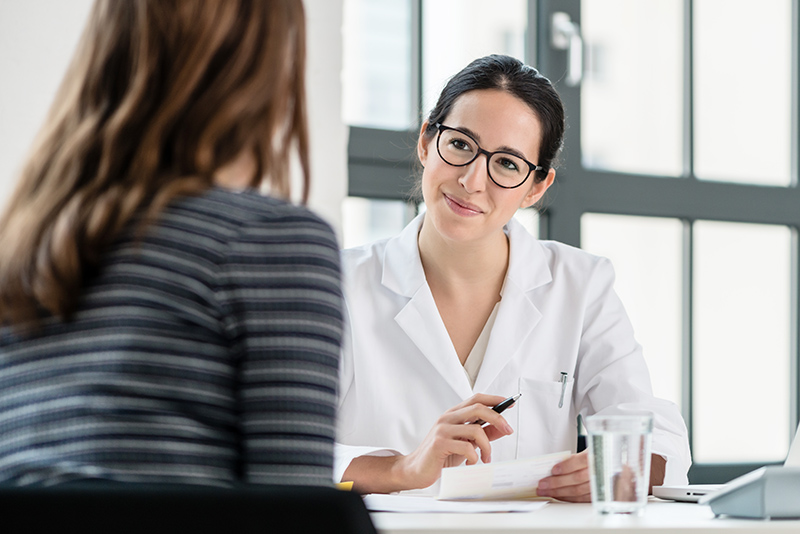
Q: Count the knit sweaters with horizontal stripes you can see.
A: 1